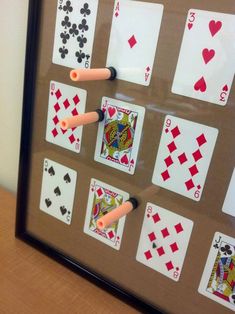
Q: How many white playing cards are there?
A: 11